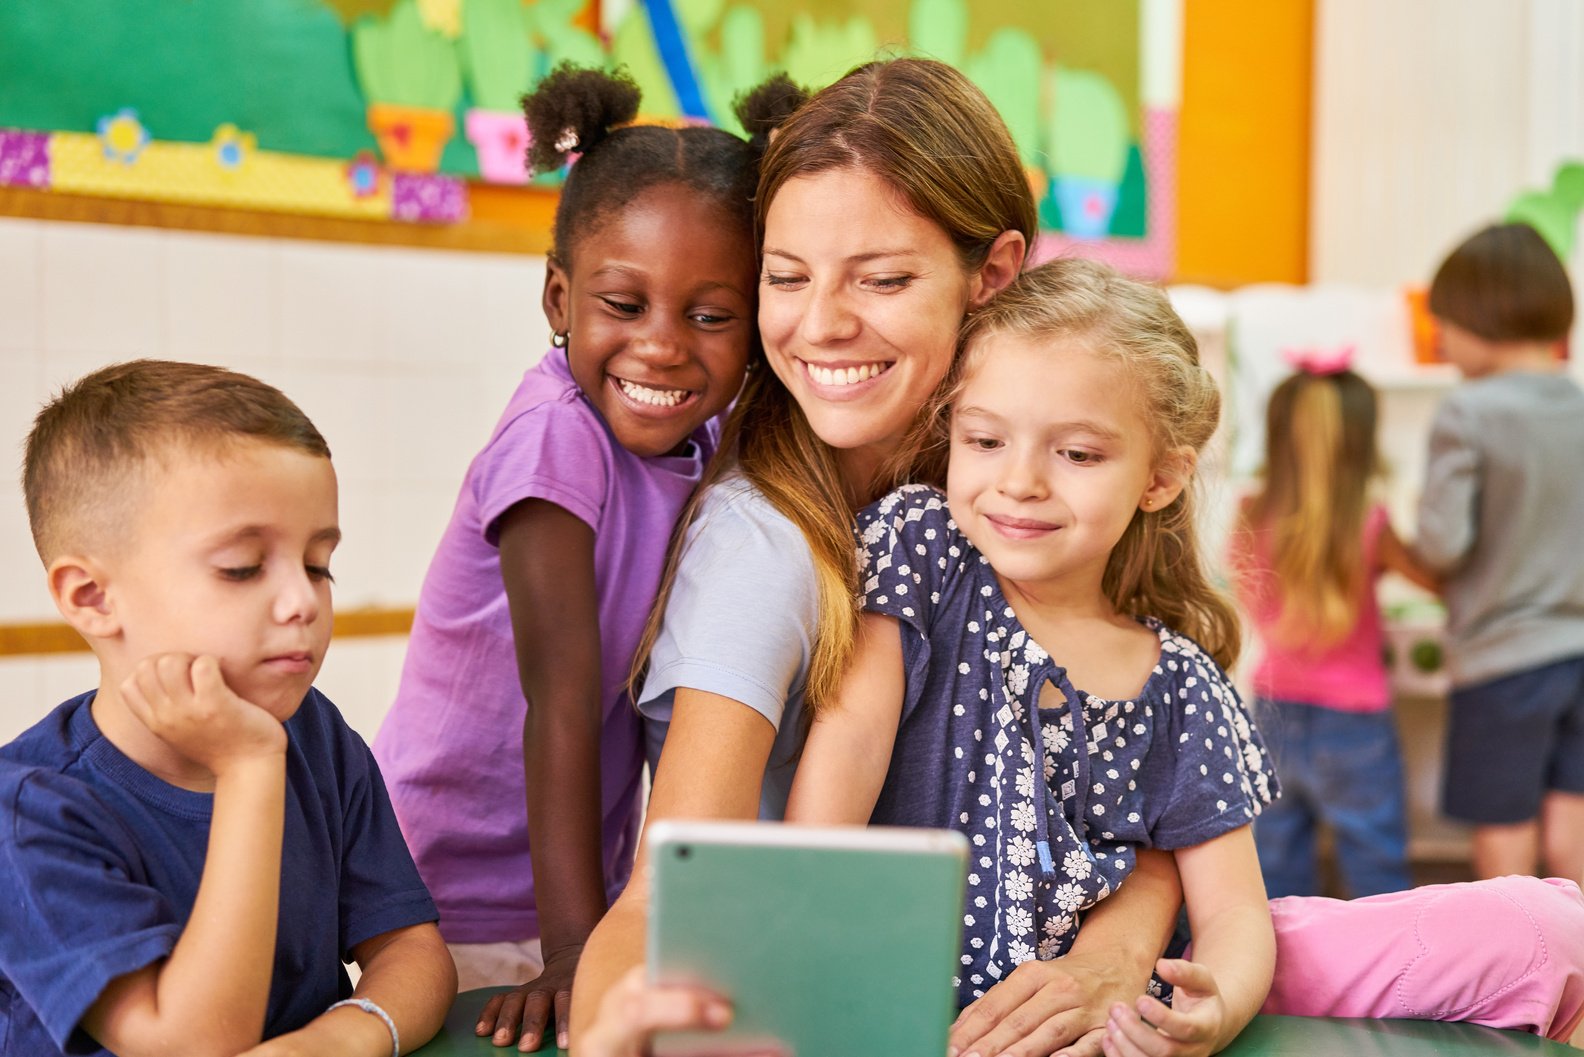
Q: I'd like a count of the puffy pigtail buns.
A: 2